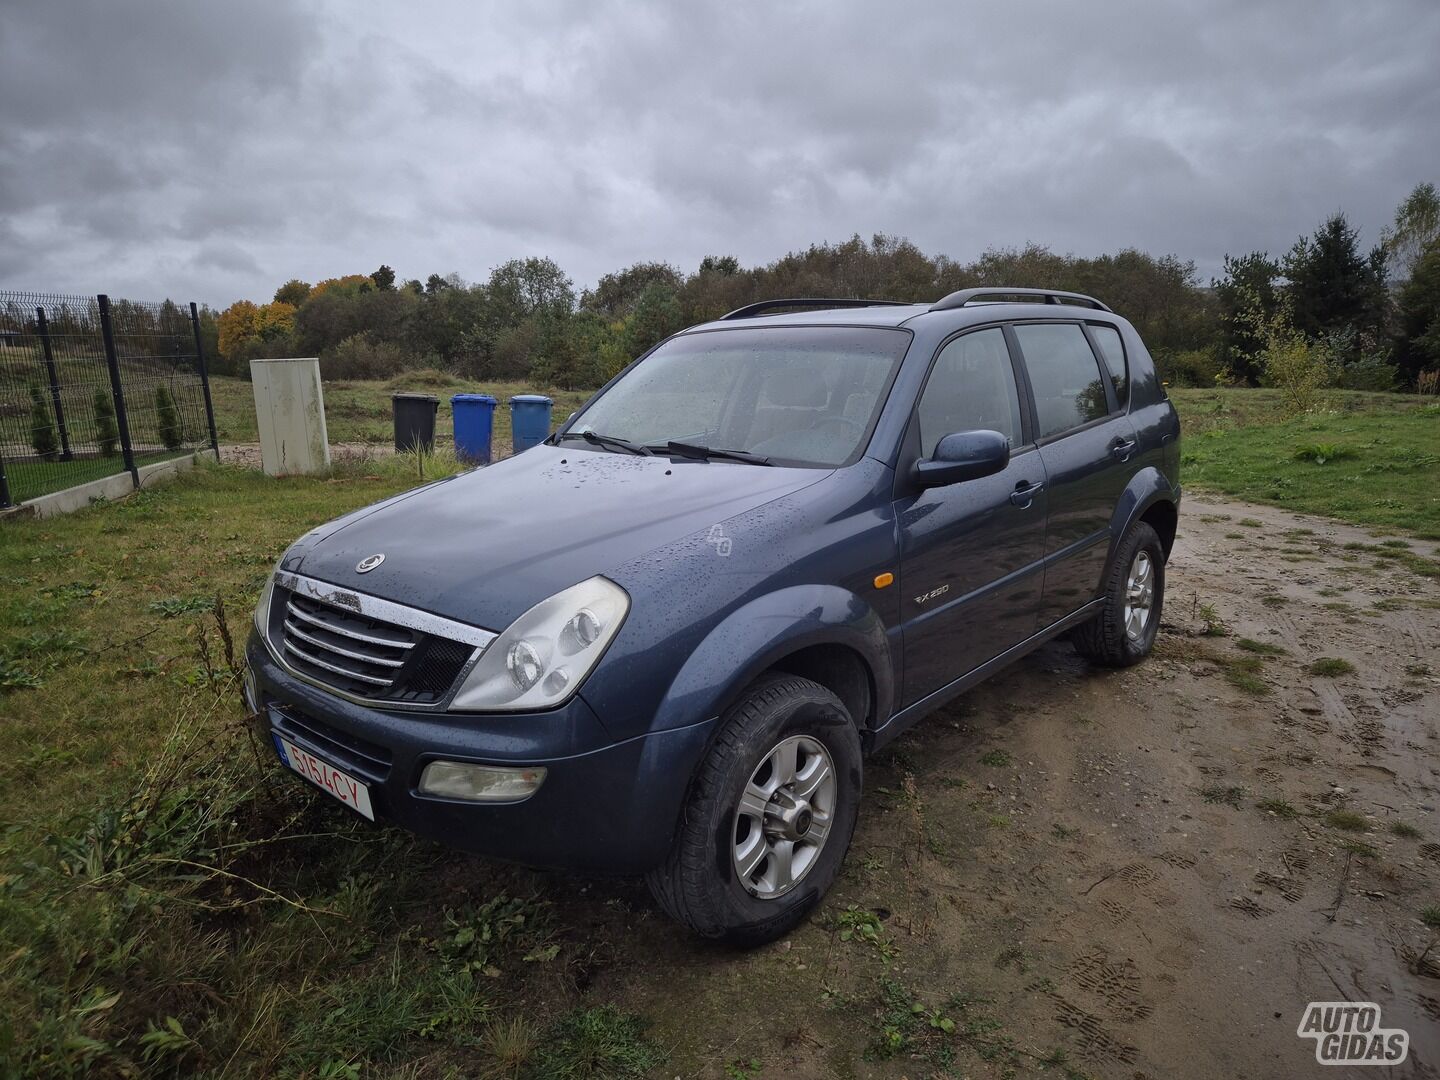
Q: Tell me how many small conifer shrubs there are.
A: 3